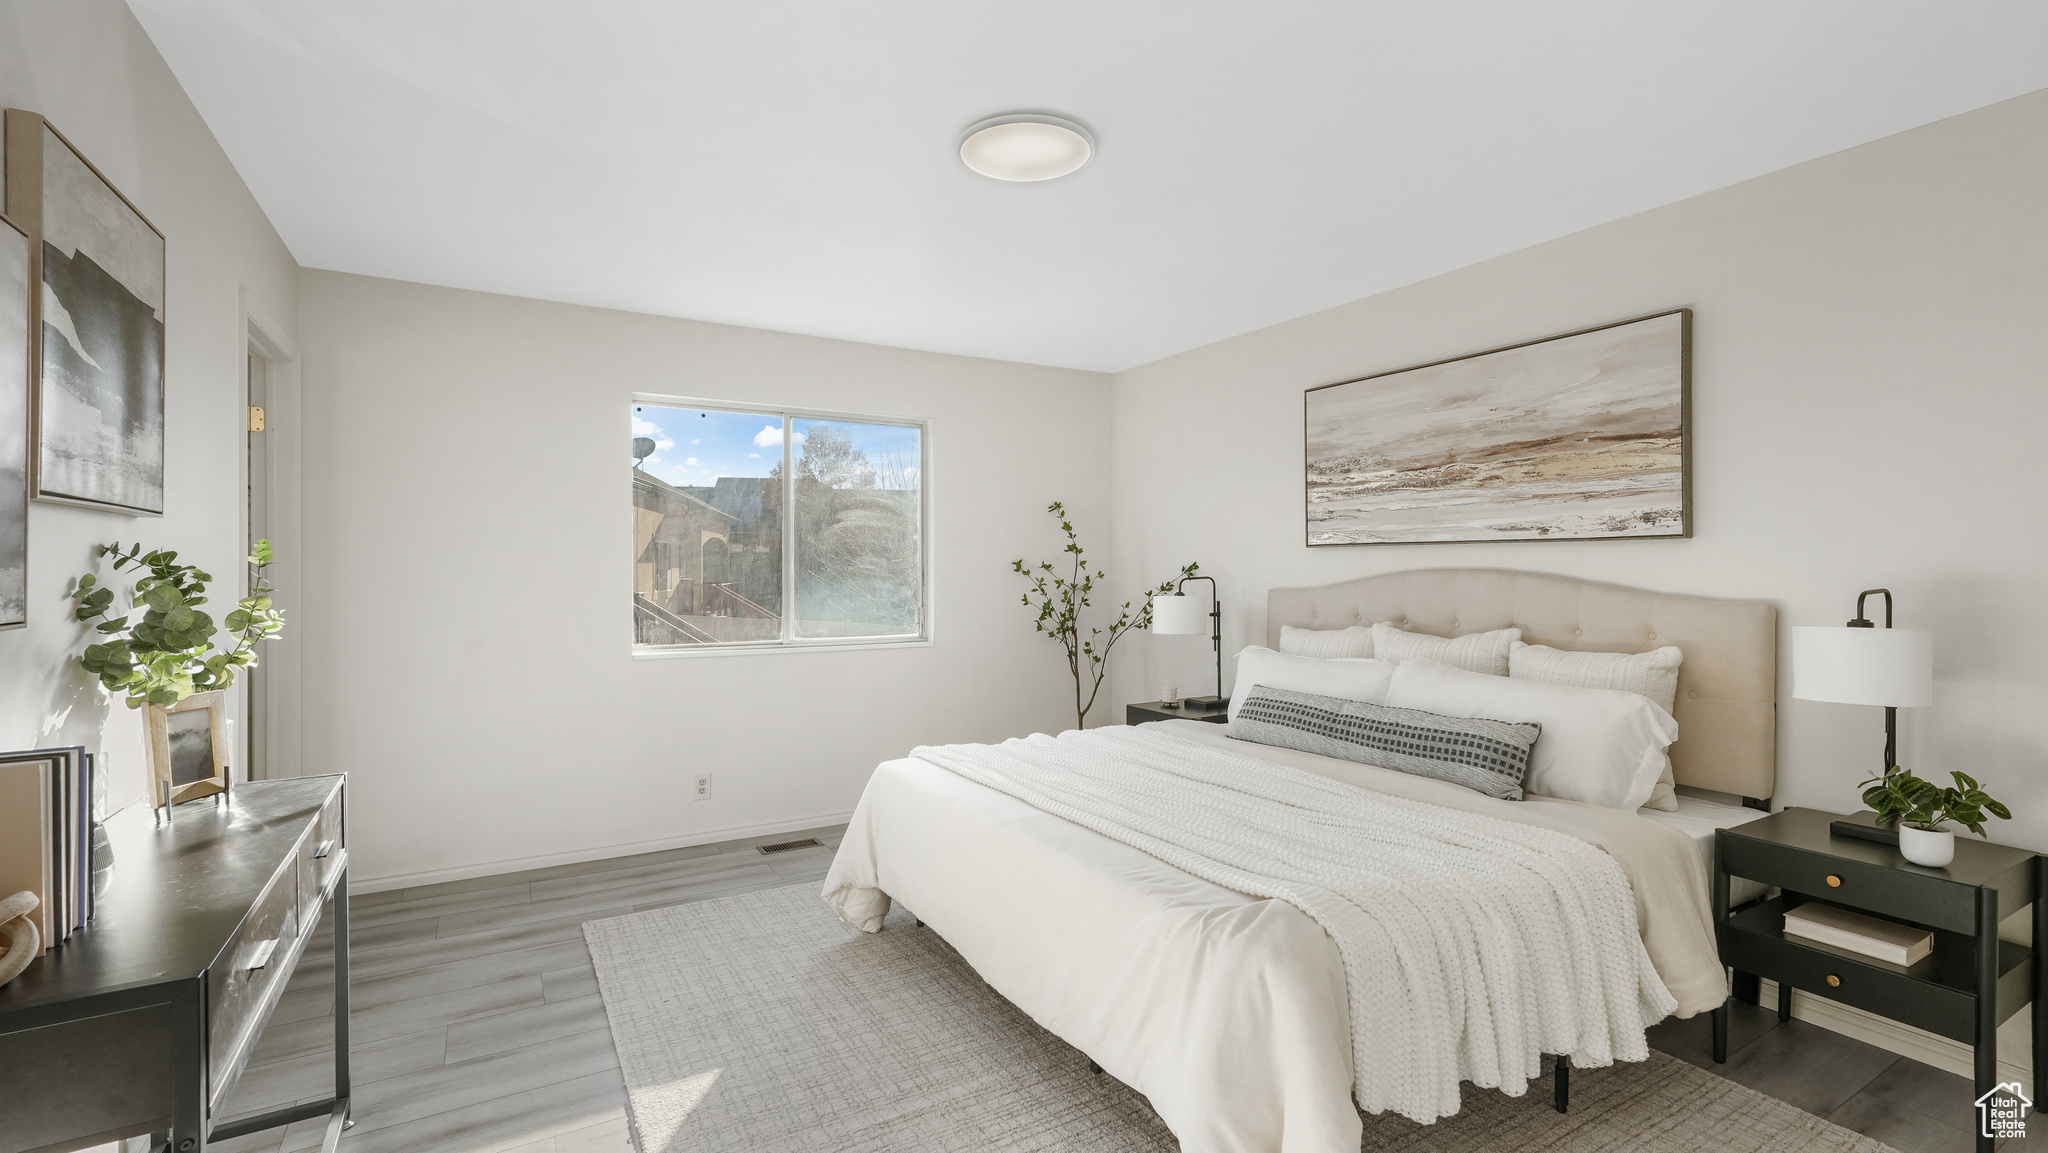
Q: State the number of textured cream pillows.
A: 3